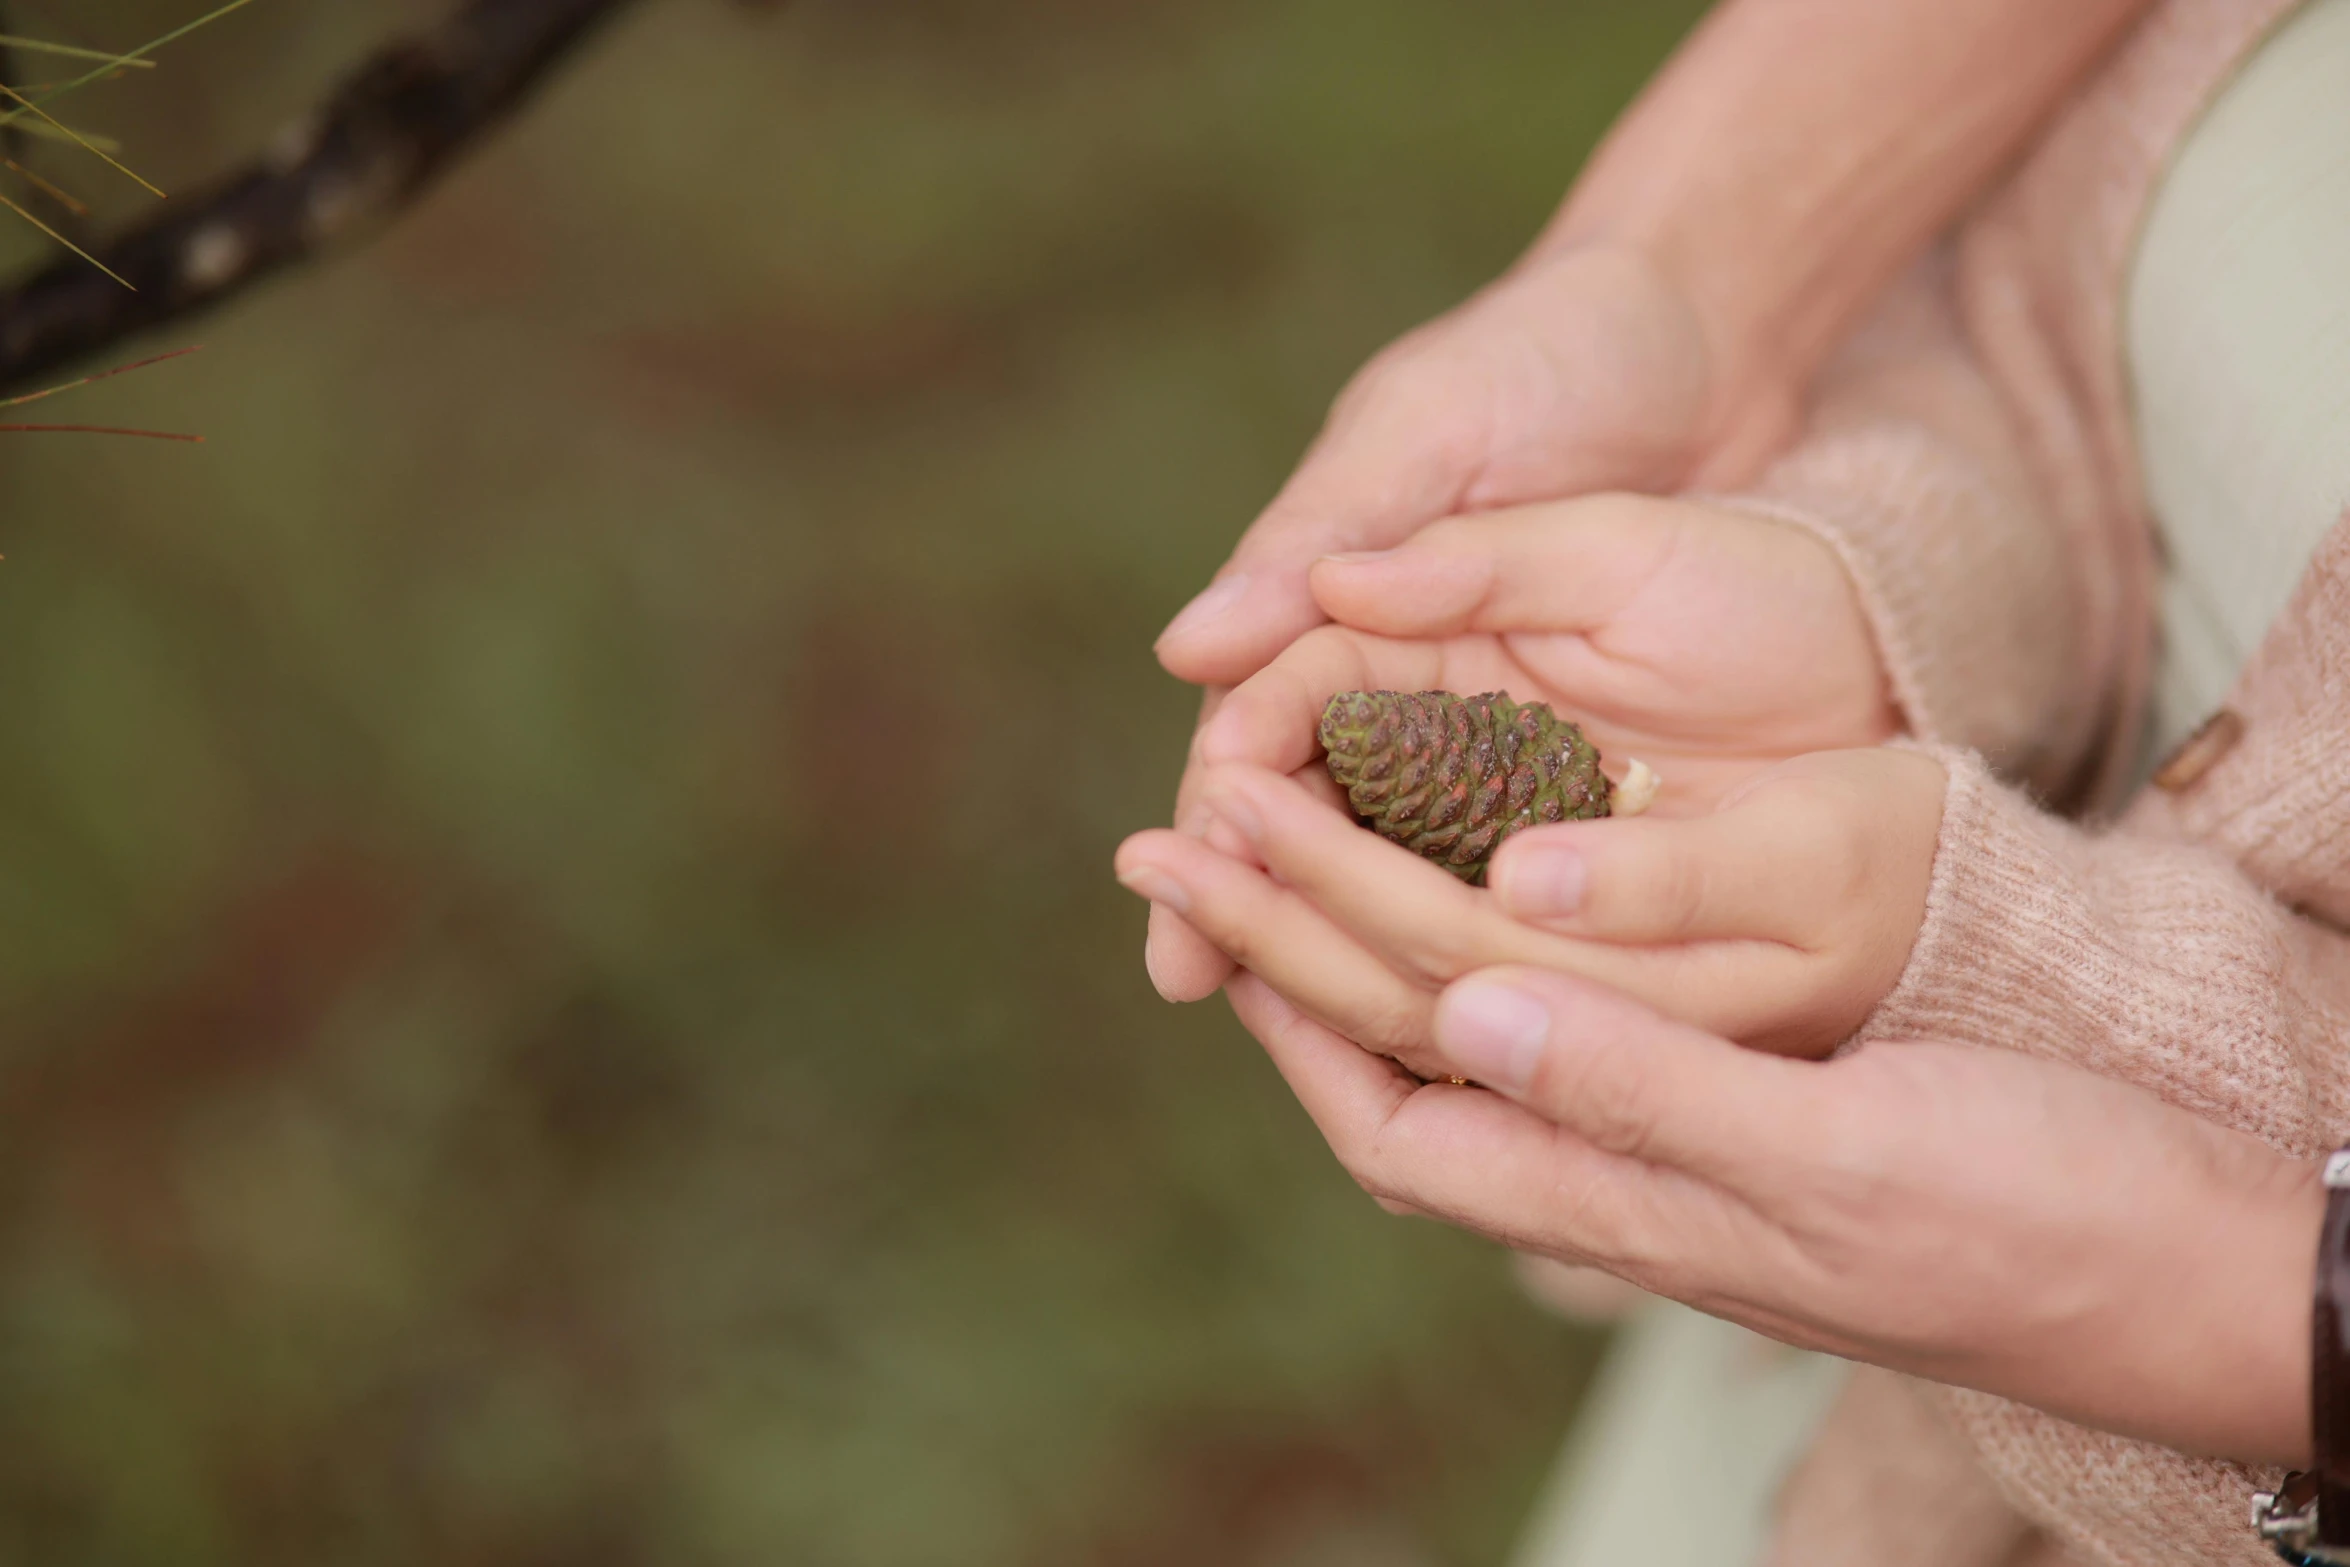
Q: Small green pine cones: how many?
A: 1